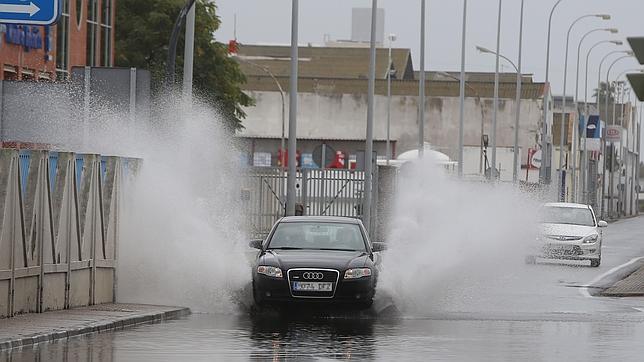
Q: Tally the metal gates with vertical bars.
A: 1